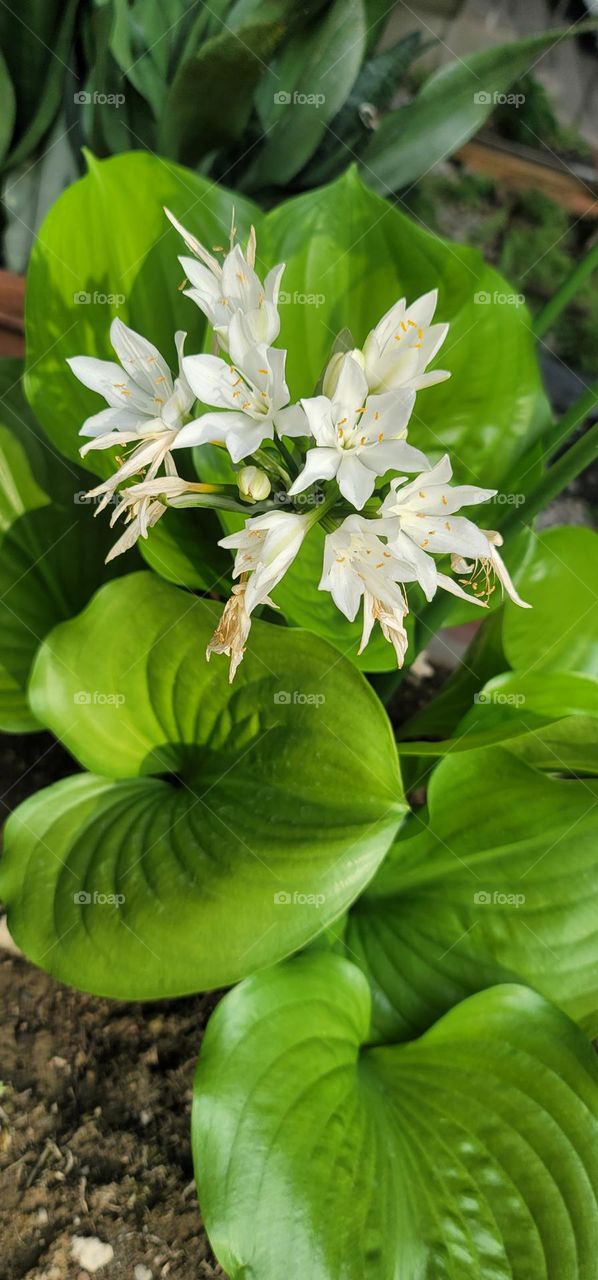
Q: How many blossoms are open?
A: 8